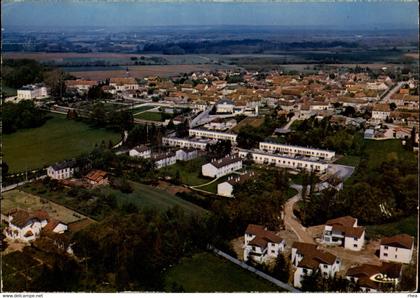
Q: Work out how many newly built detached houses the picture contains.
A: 5